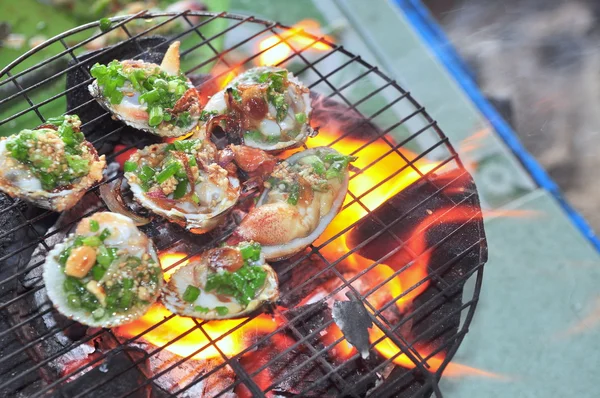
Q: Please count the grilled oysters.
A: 7